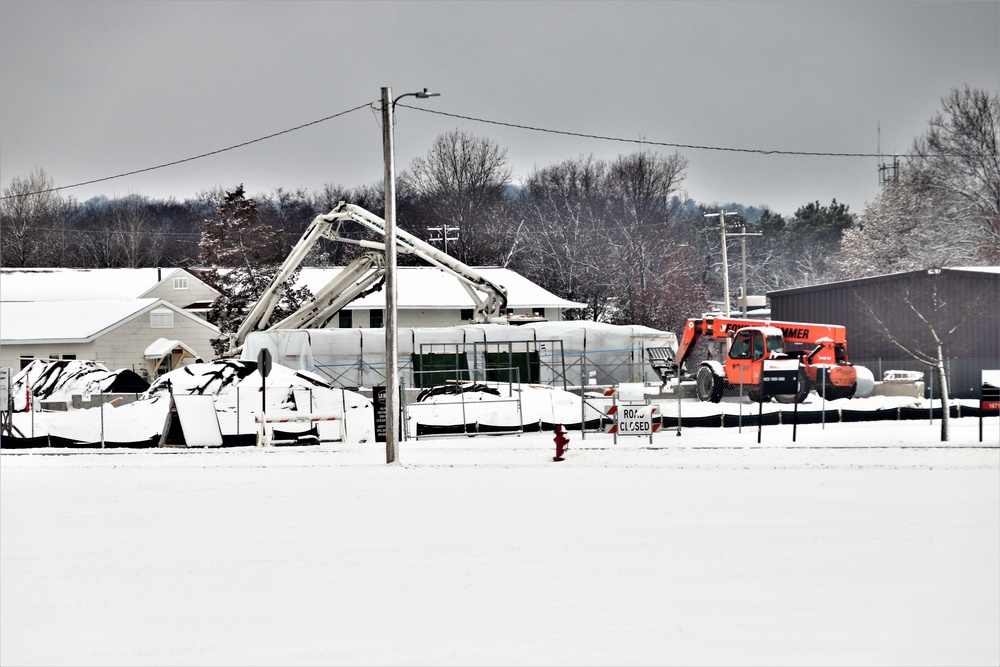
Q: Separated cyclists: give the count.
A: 0